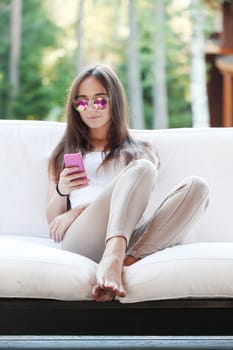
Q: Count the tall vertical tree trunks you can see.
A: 5